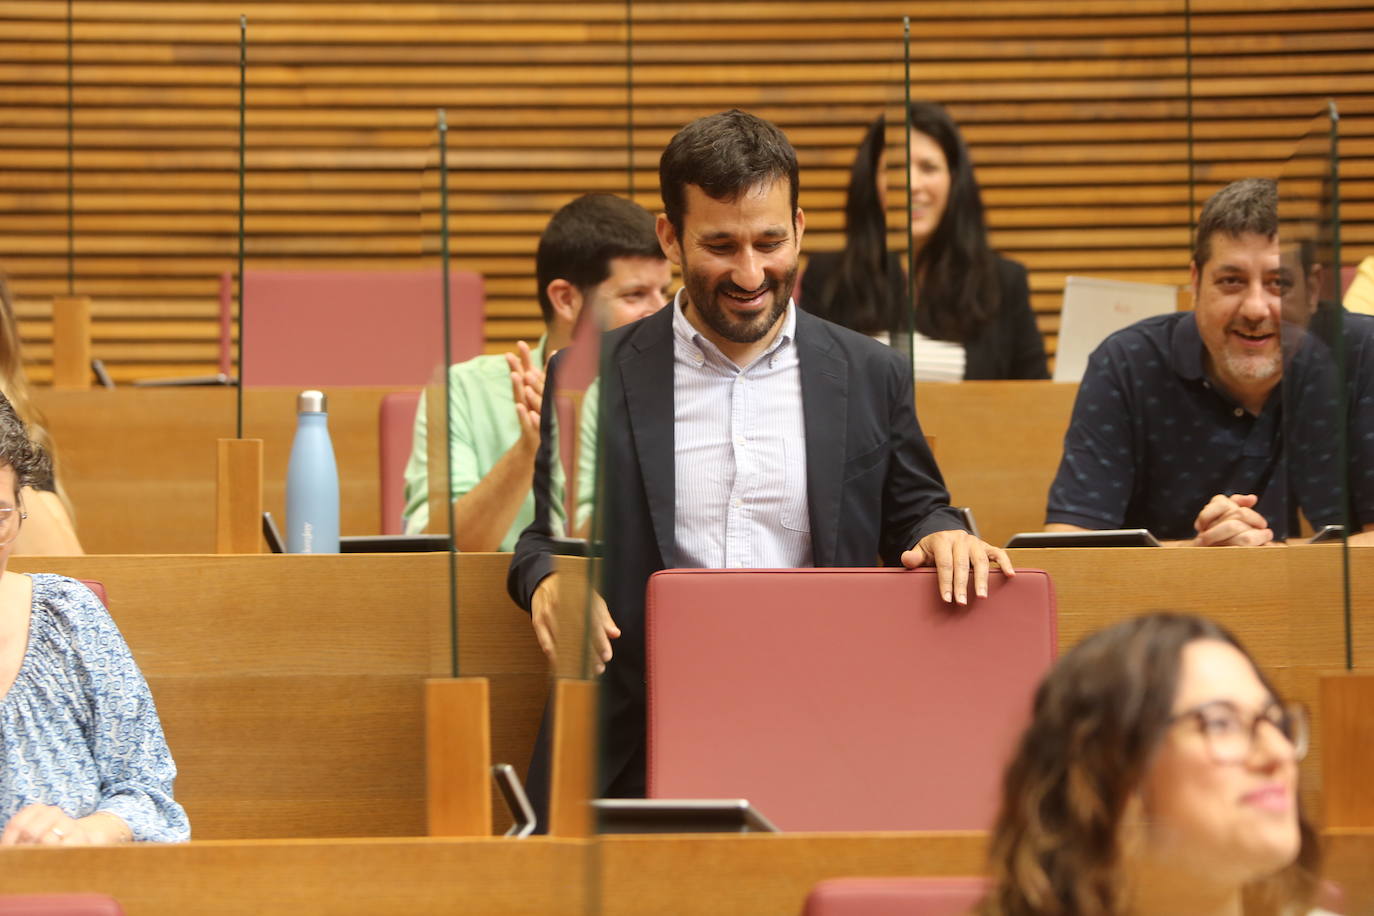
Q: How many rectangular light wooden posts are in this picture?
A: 5